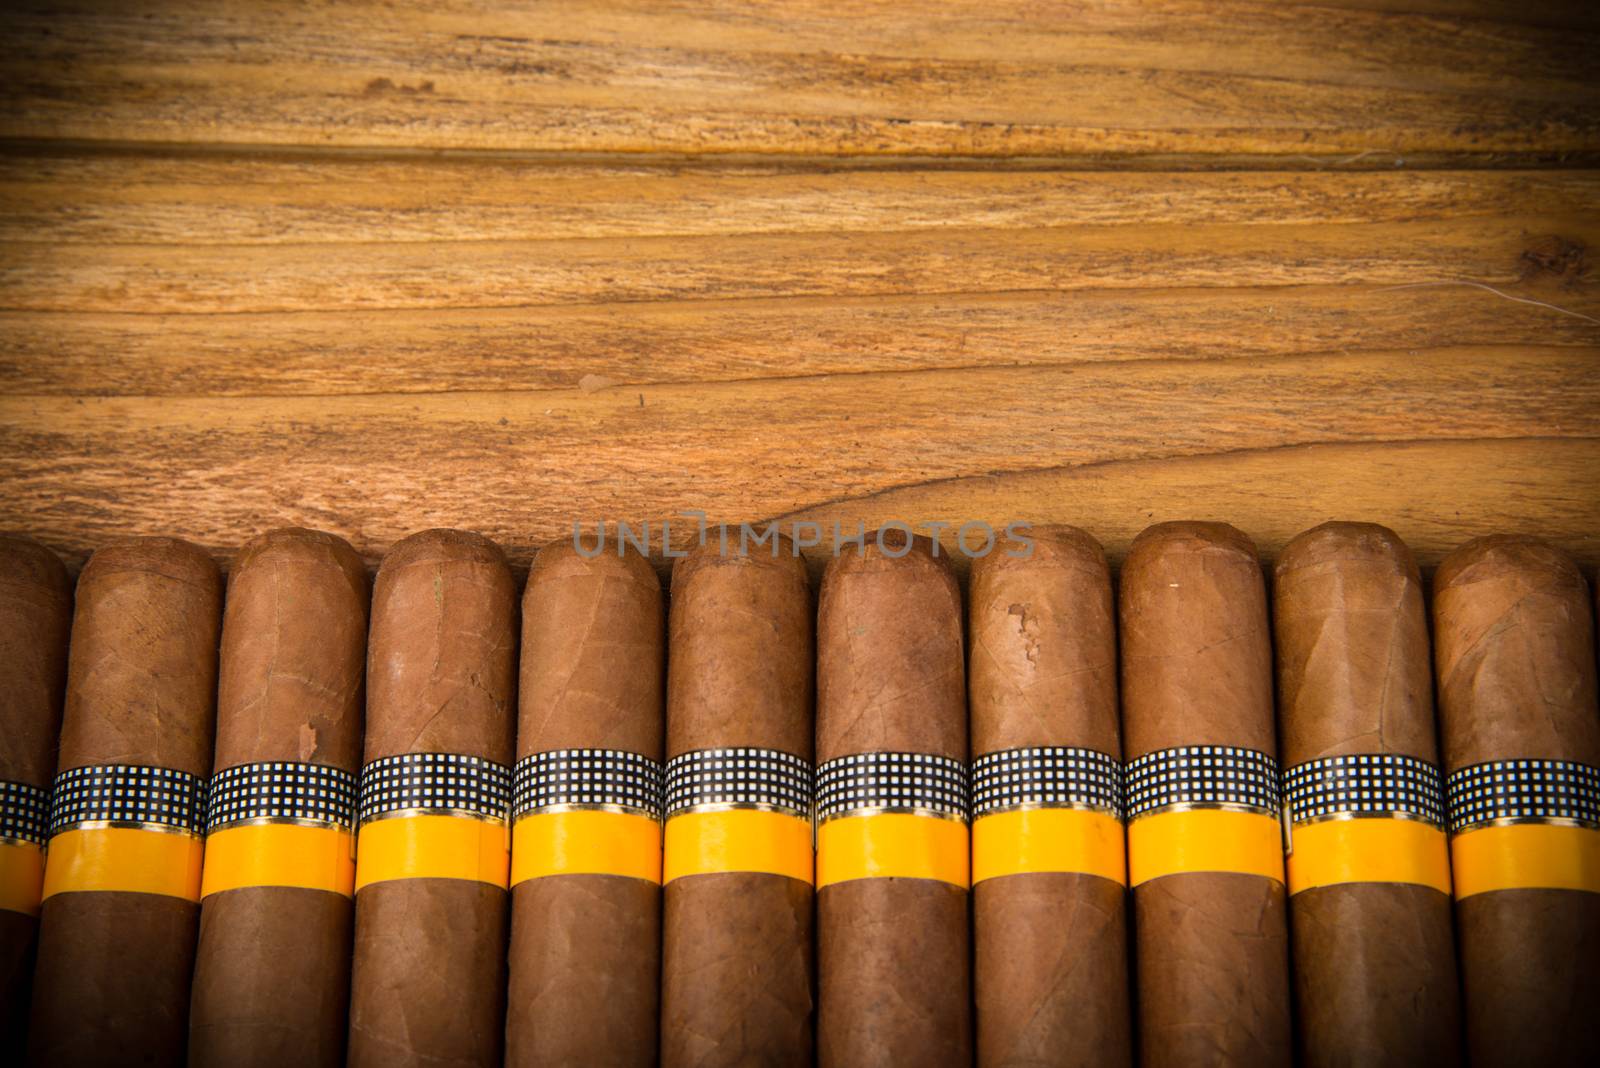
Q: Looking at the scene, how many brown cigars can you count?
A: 11